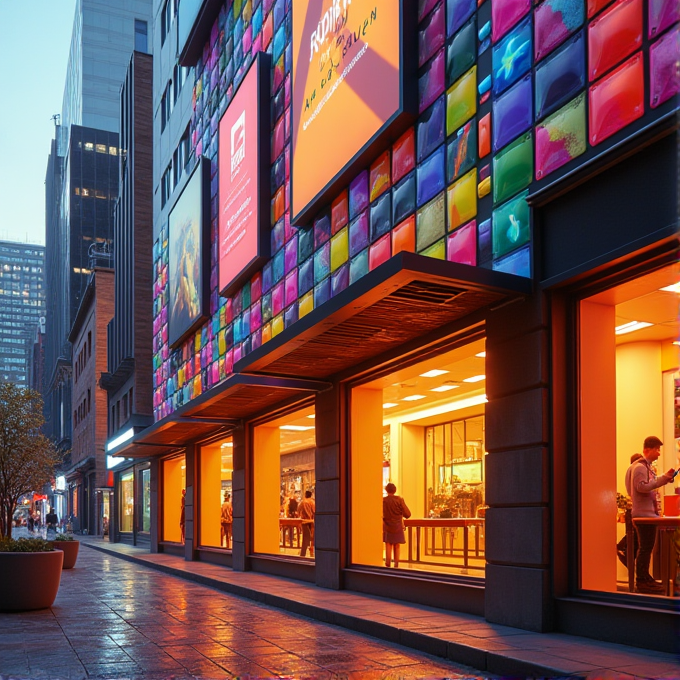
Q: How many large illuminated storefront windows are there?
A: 5